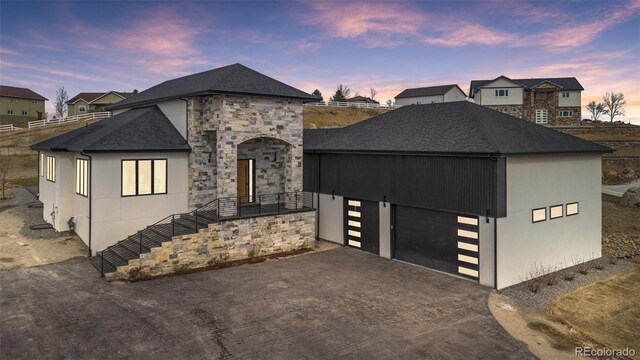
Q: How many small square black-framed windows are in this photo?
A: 3